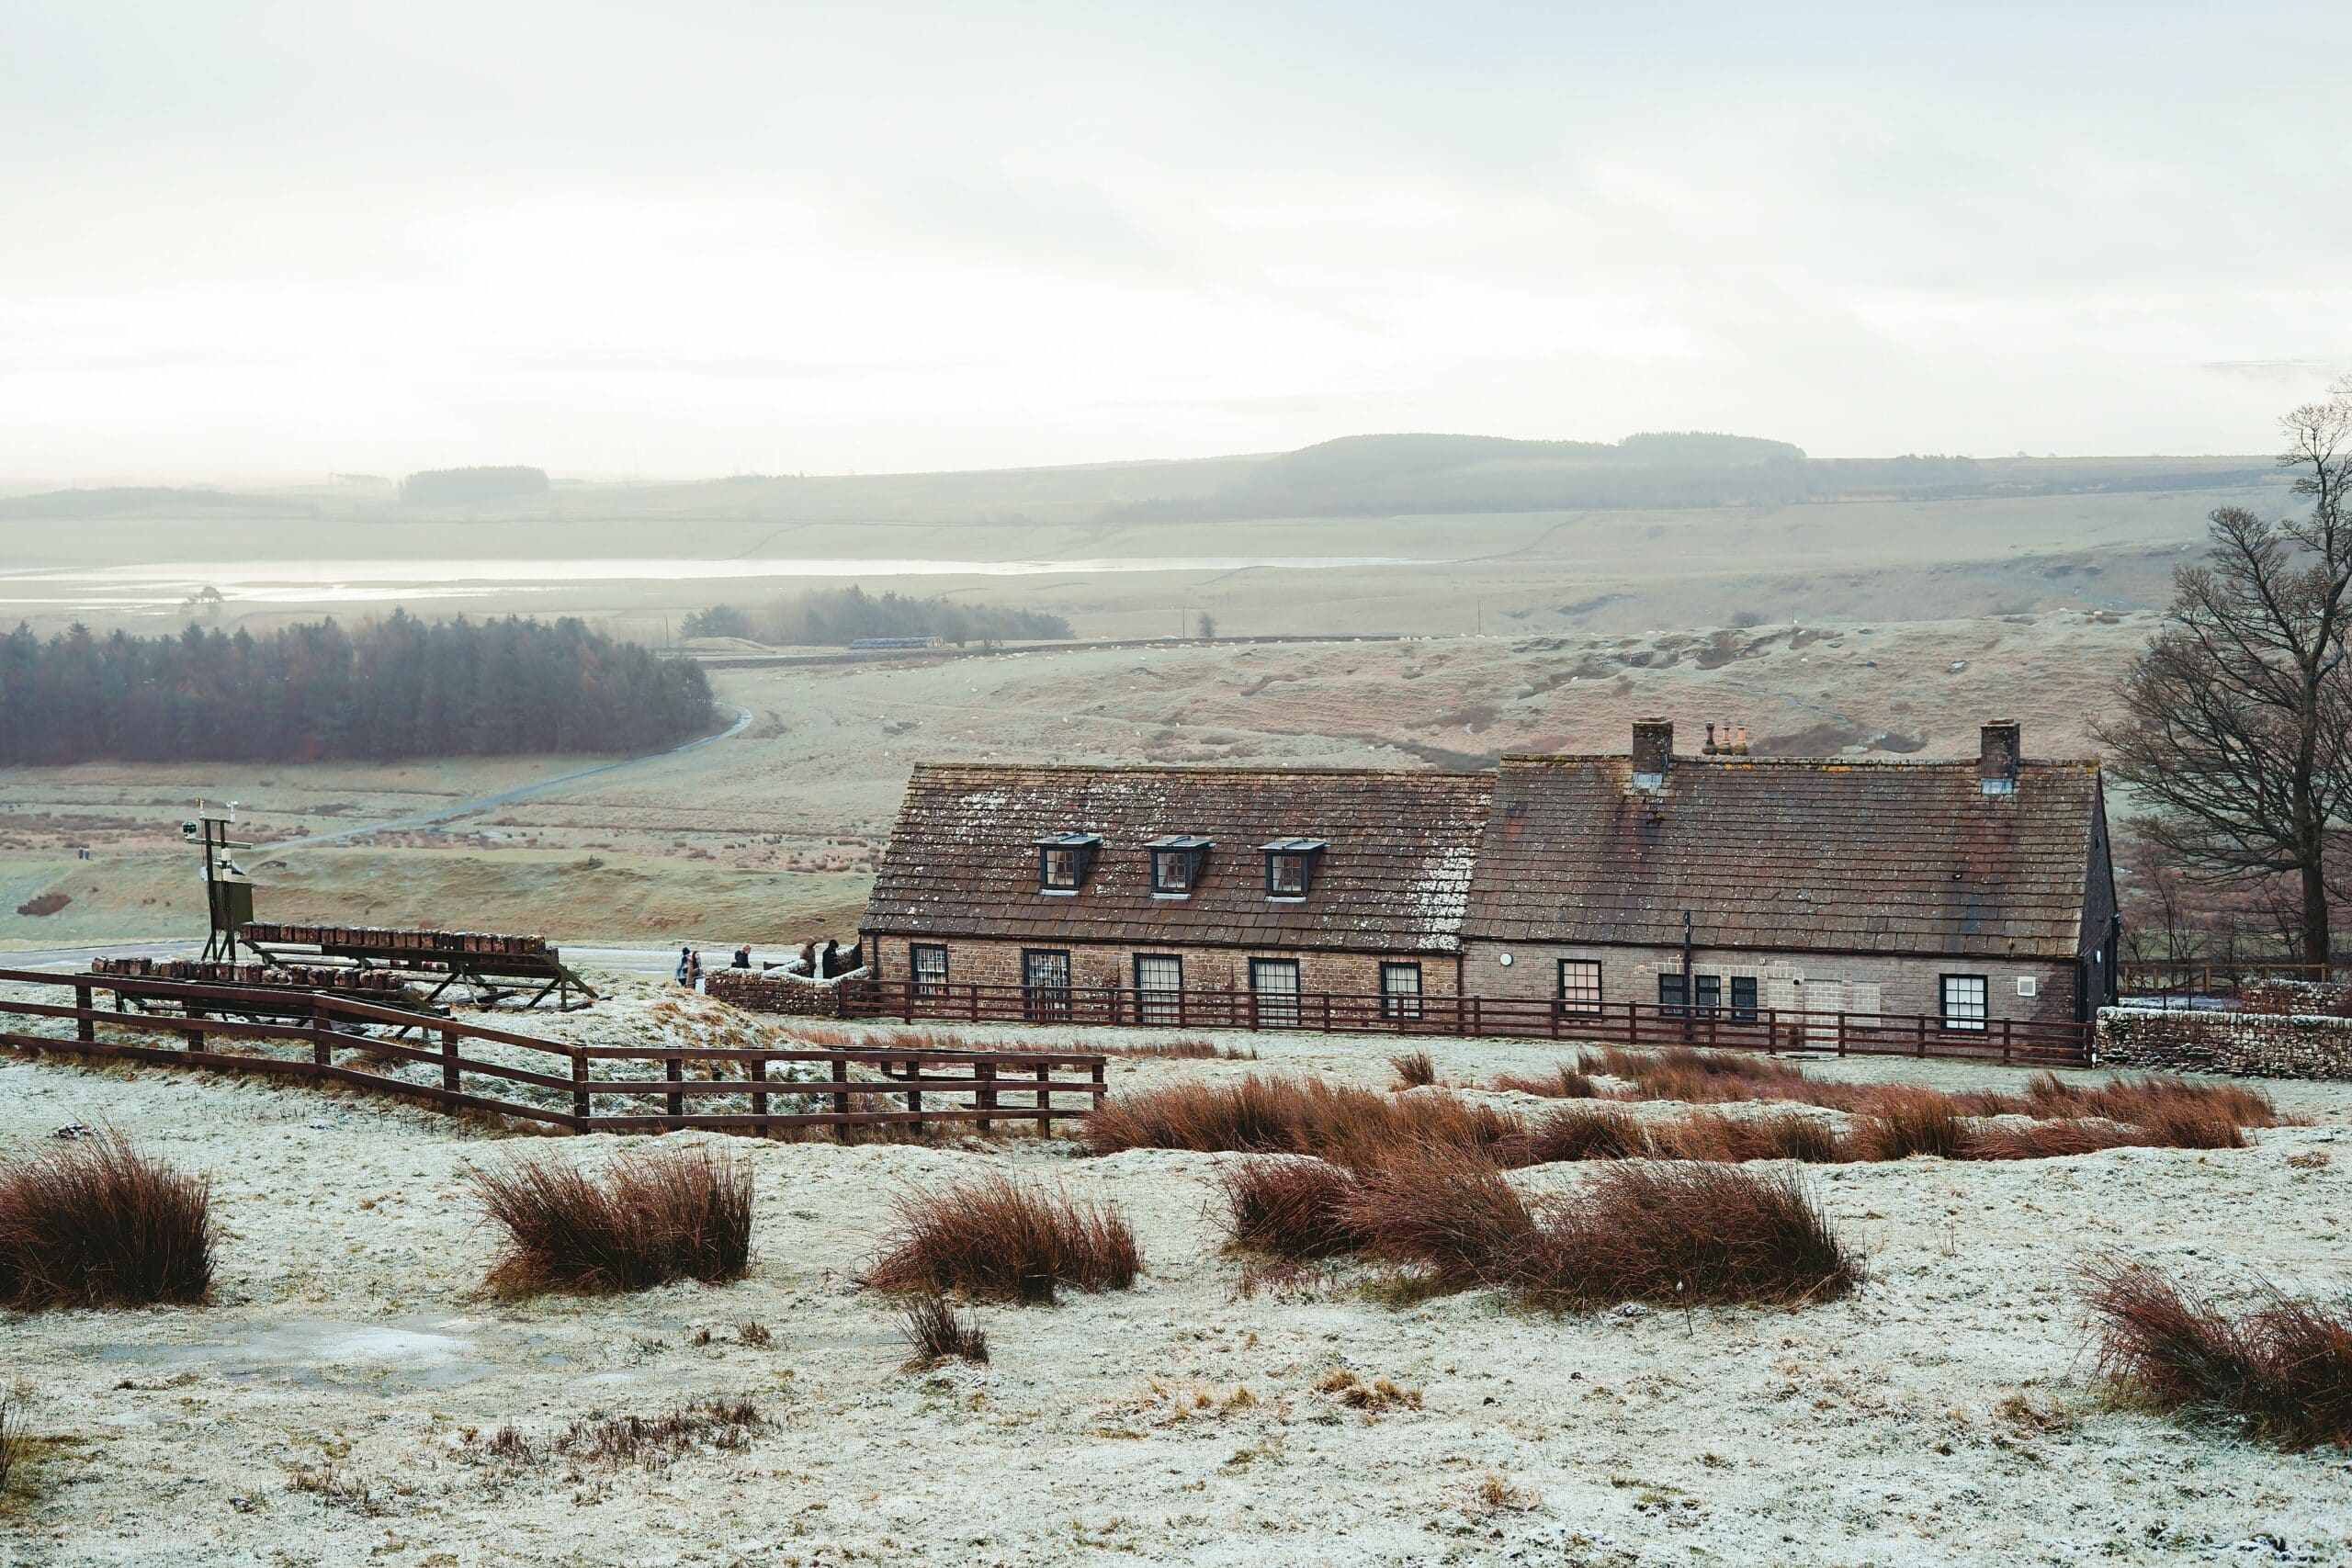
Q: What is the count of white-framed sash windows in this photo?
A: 0